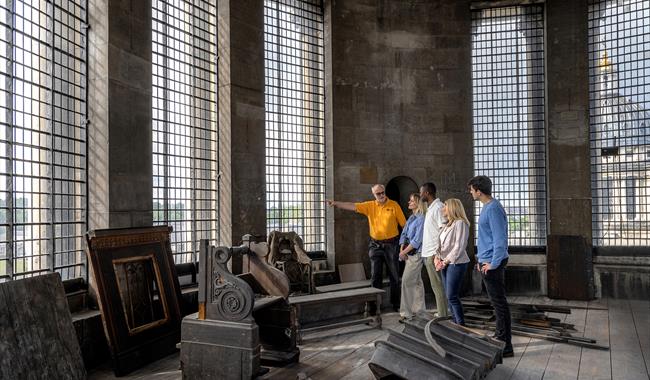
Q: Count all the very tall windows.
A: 5